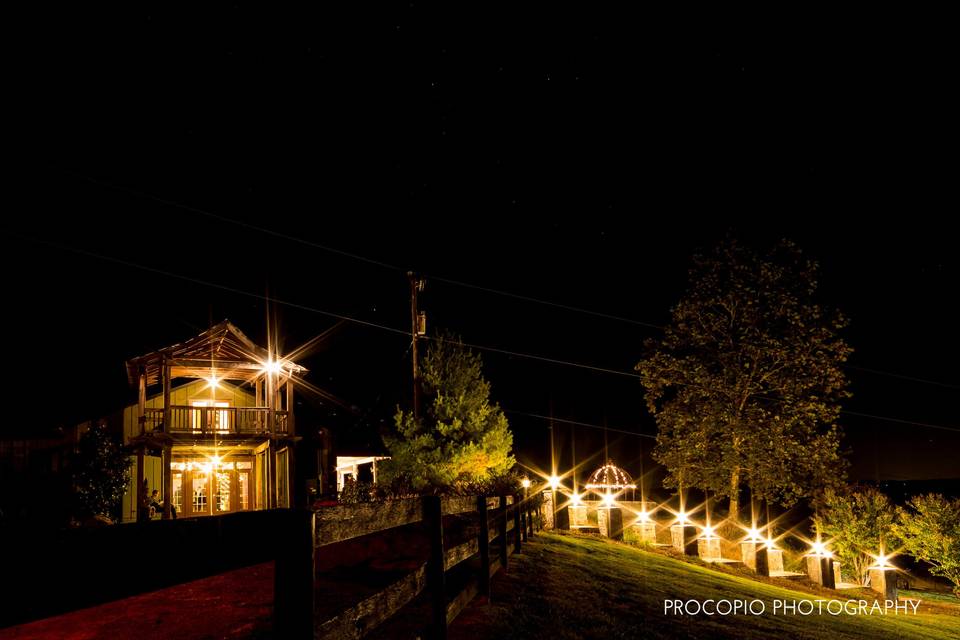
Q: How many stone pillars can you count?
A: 11